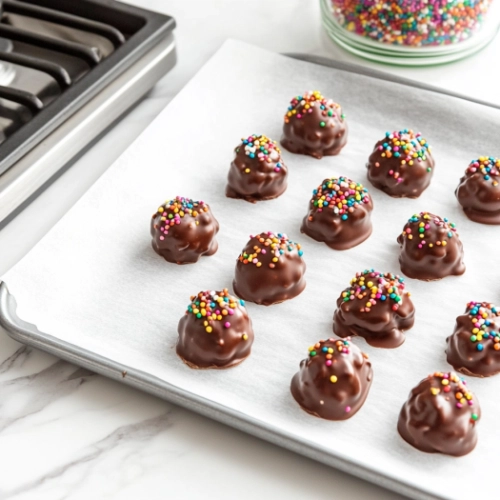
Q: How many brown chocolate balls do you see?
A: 13